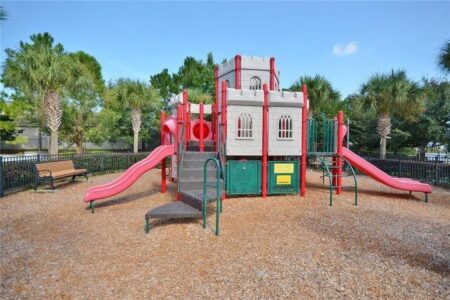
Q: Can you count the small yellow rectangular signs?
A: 2